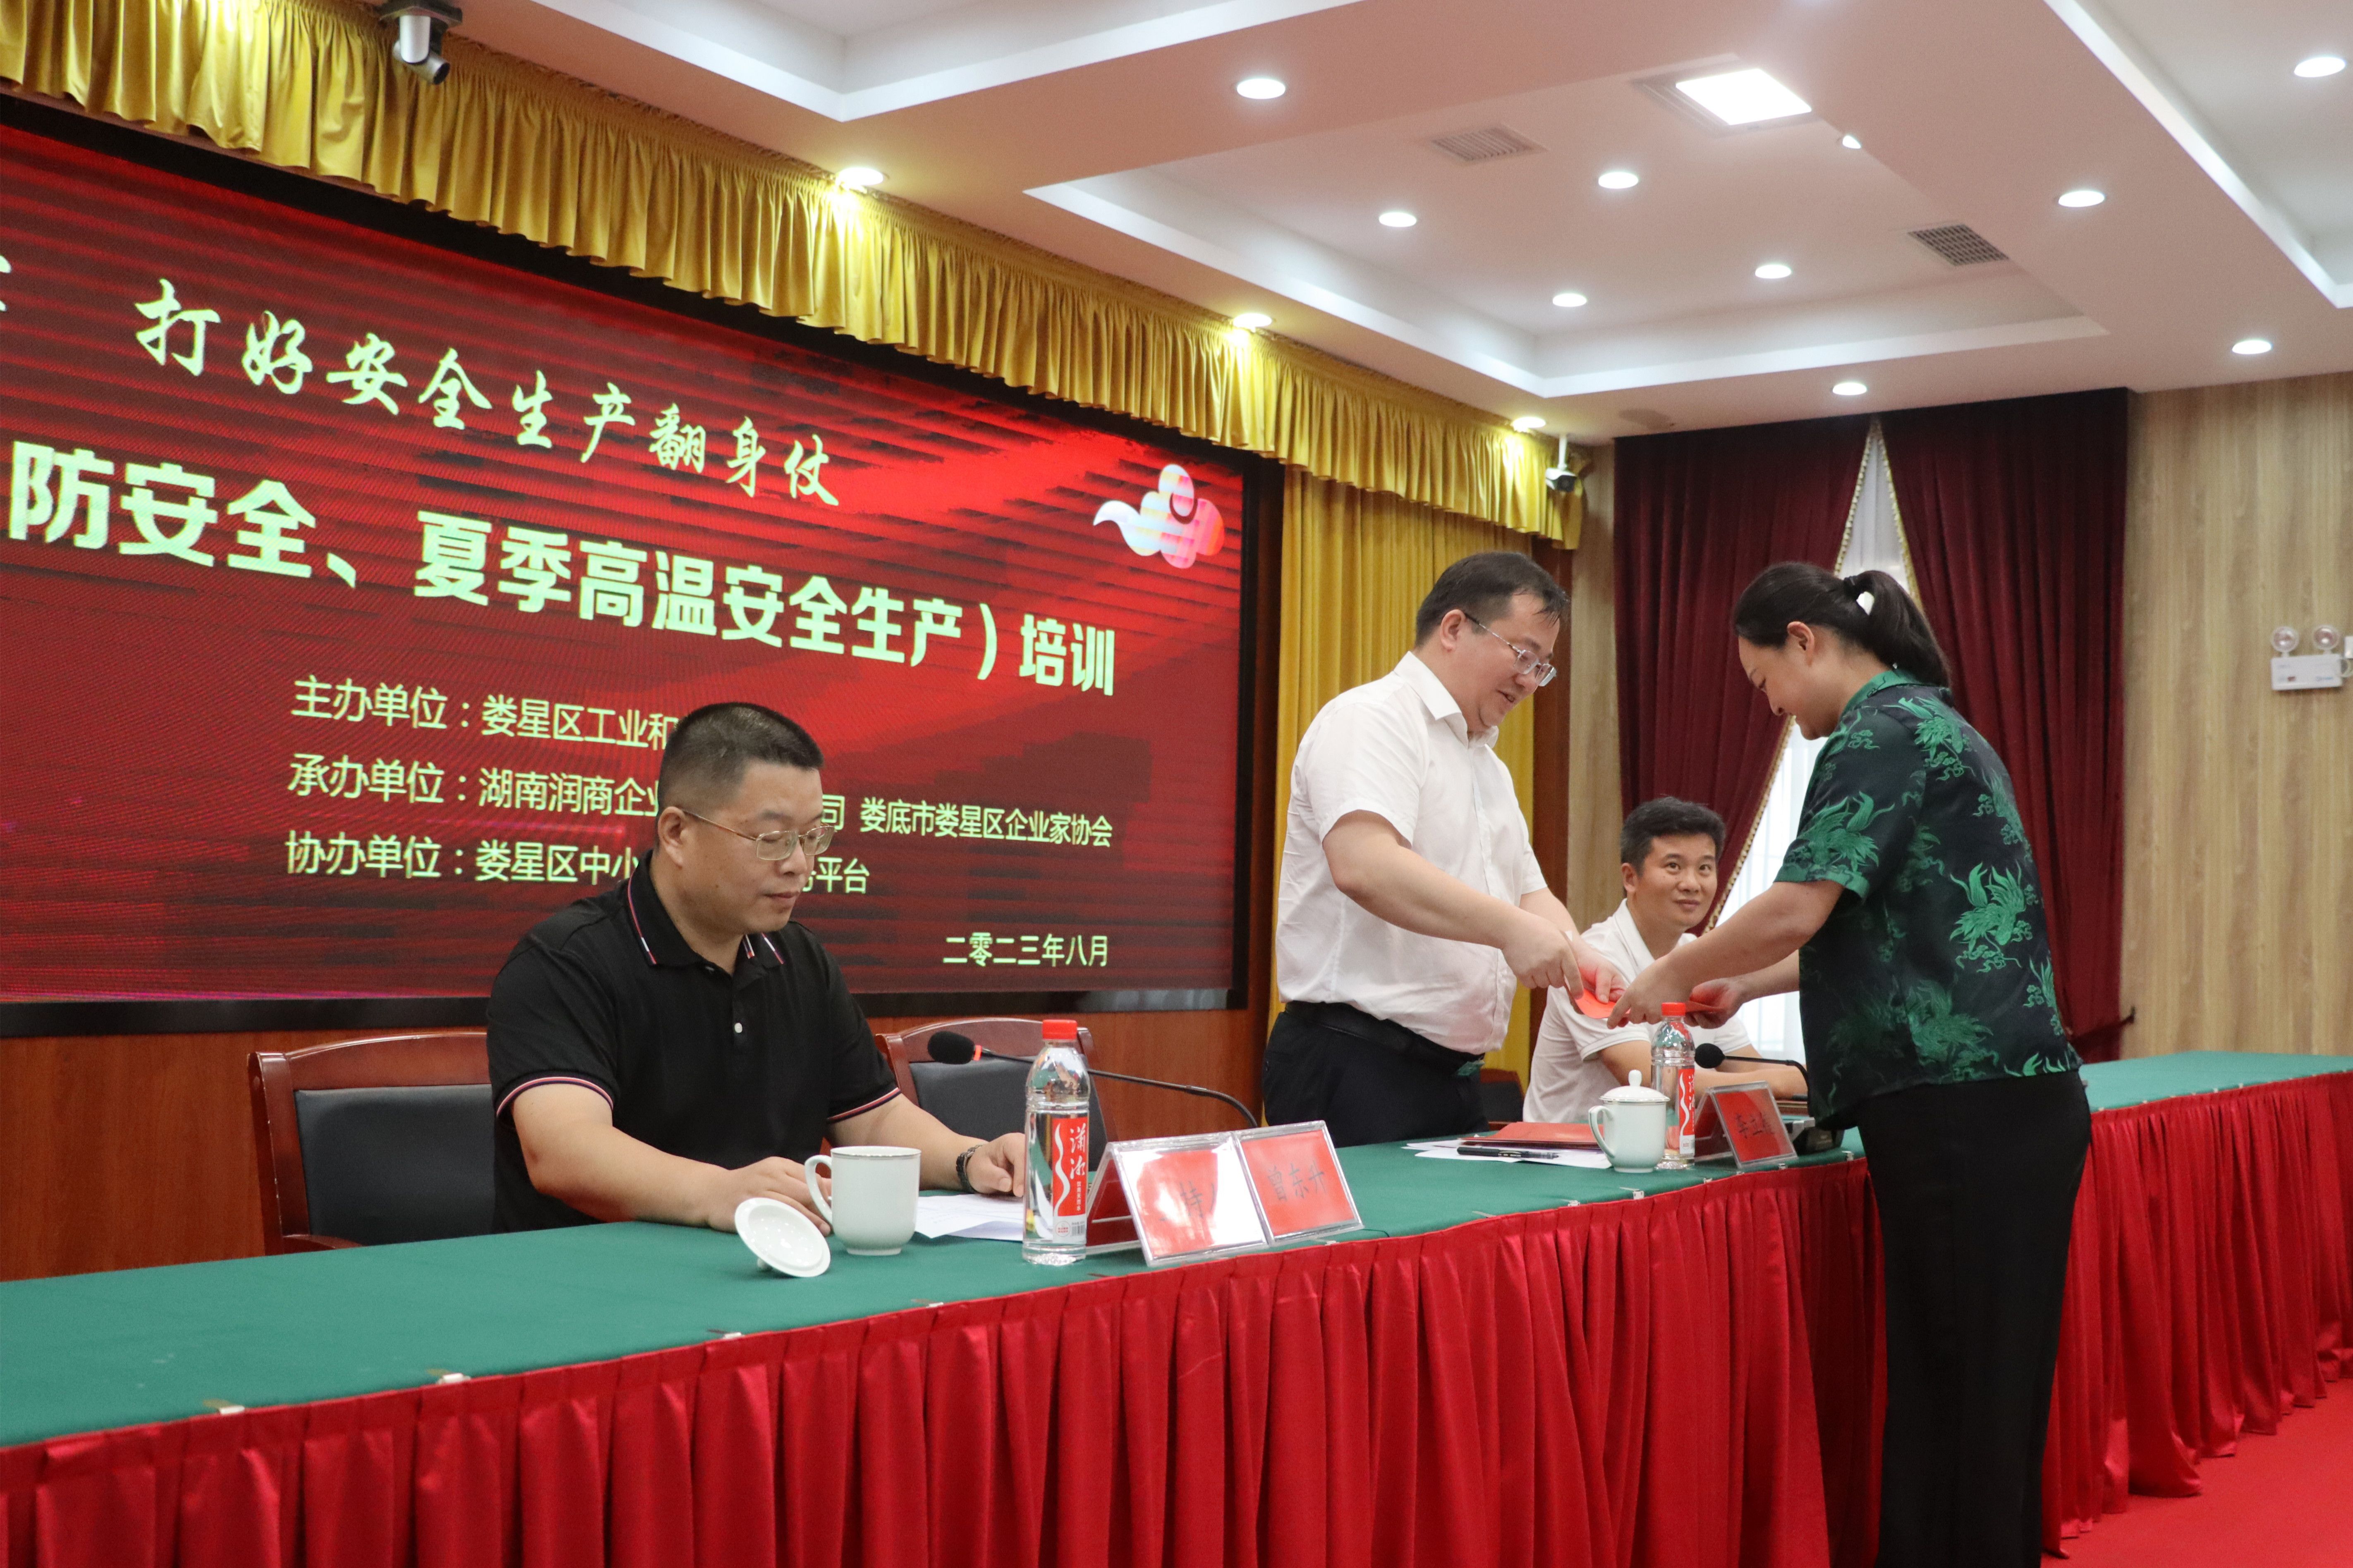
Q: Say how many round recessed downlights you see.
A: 13